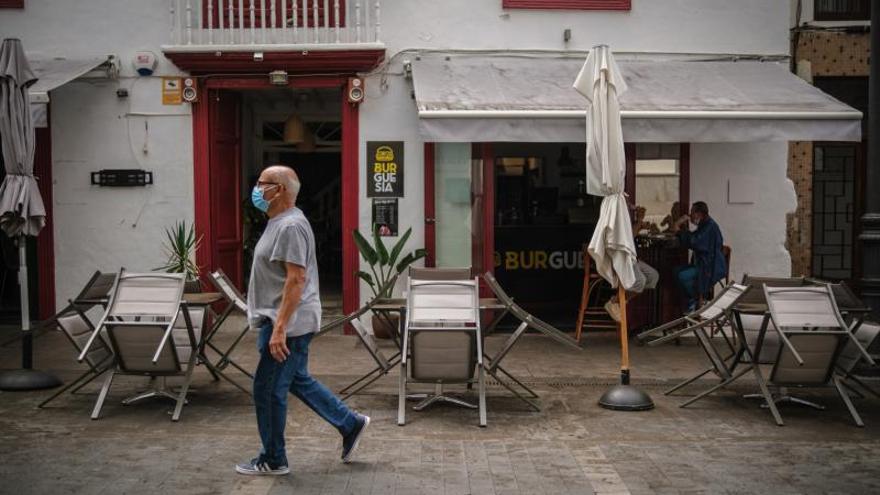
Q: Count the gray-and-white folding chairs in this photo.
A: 12